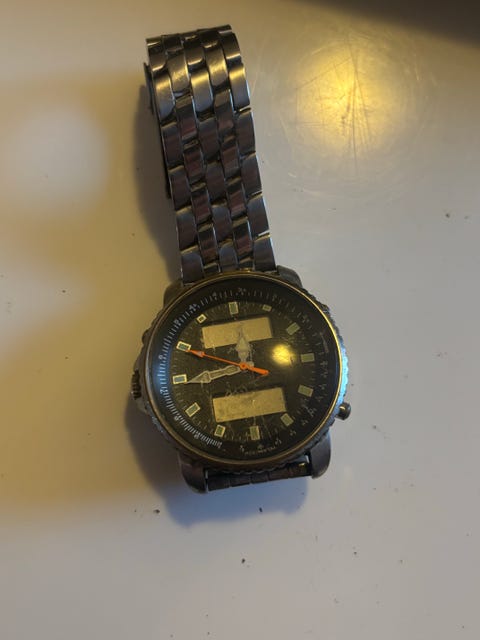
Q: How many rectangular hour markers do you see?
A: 12